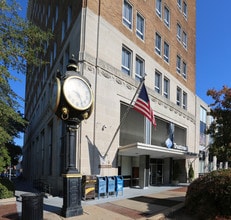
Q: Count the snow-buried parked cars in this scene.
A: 0